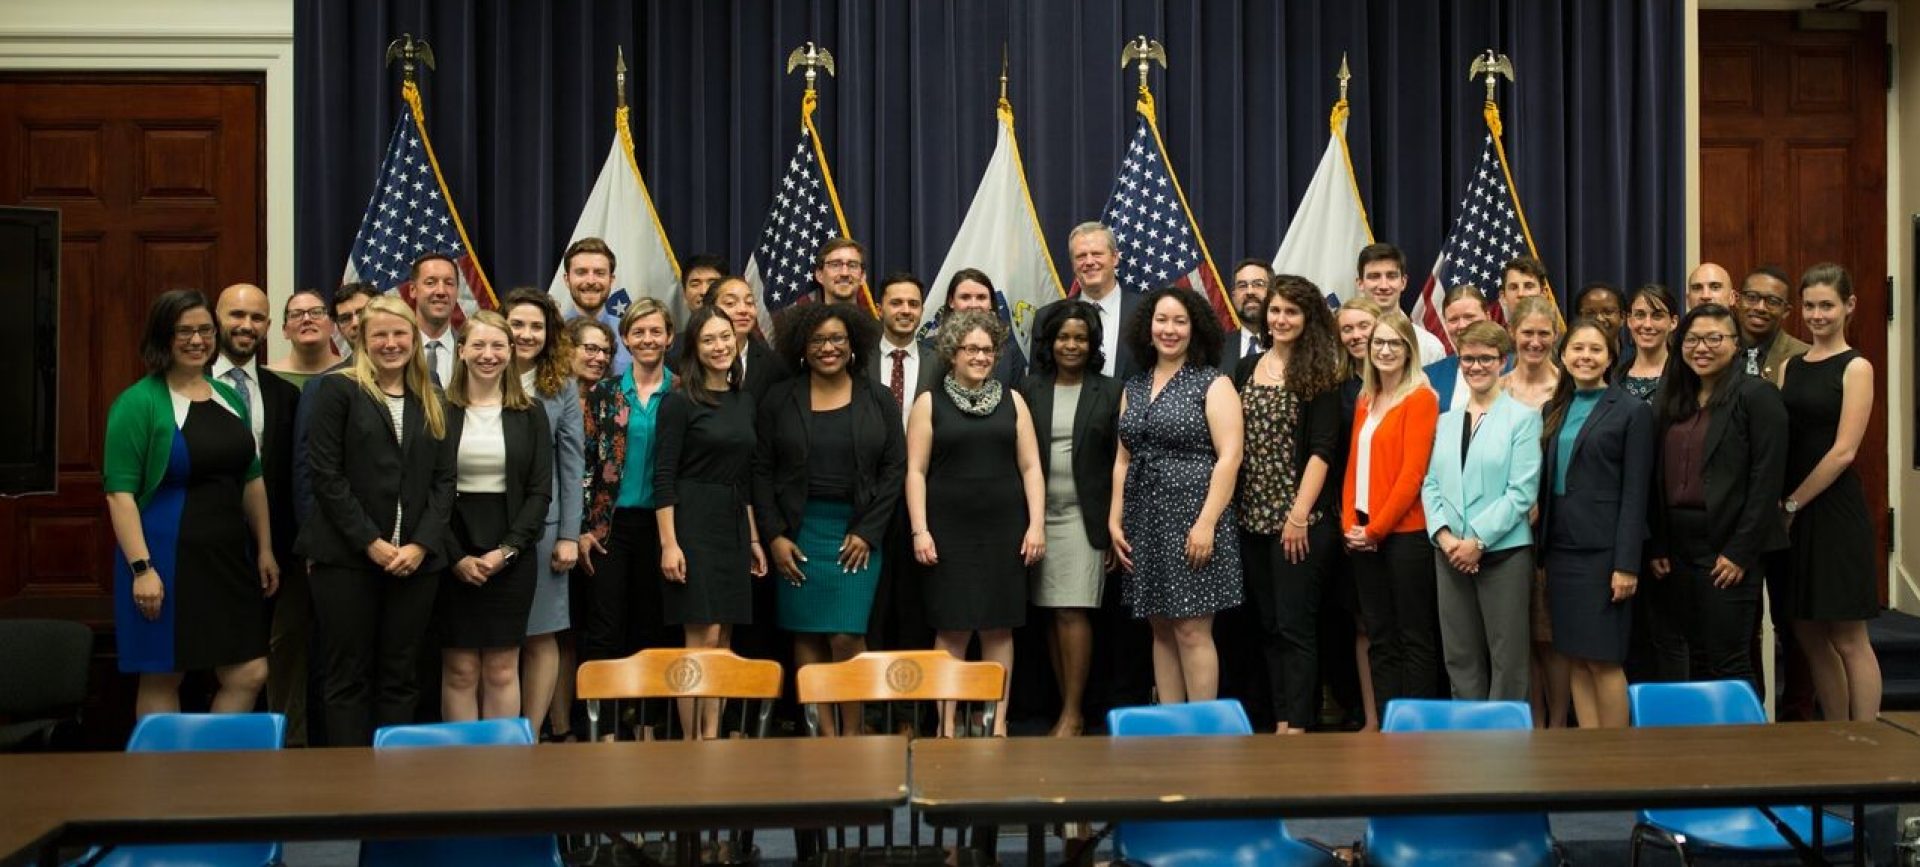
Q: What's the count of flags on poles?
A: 7